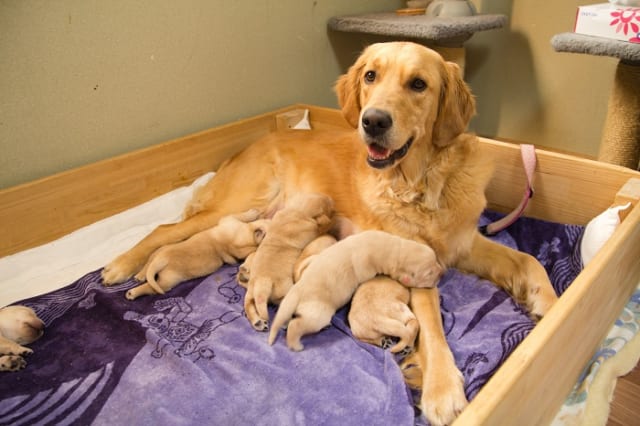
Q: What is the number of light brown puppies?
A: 6